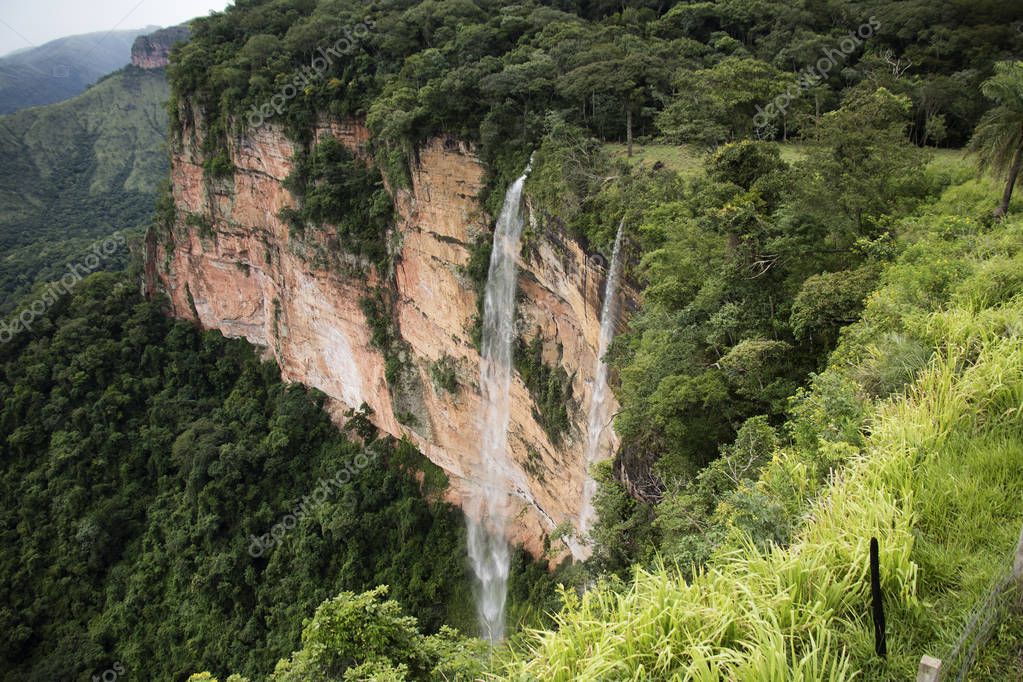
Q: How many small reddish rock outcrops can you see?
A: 1